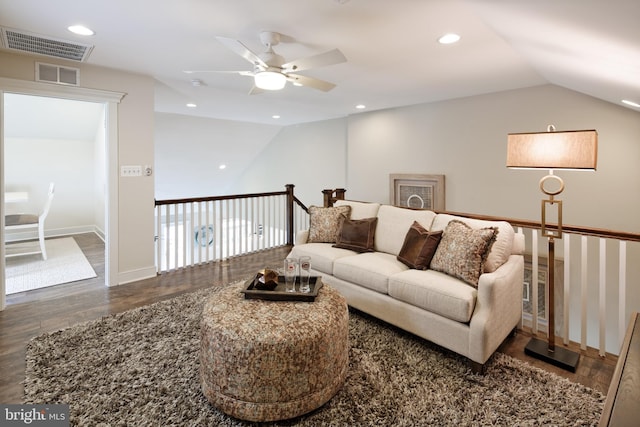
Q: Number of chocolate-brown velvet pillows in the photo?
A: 2